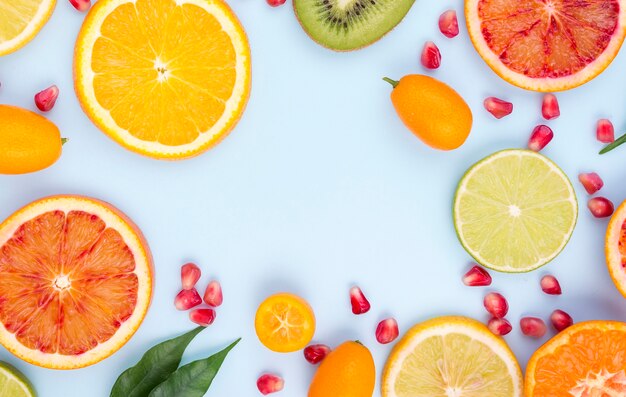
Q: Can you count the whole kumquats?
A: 3